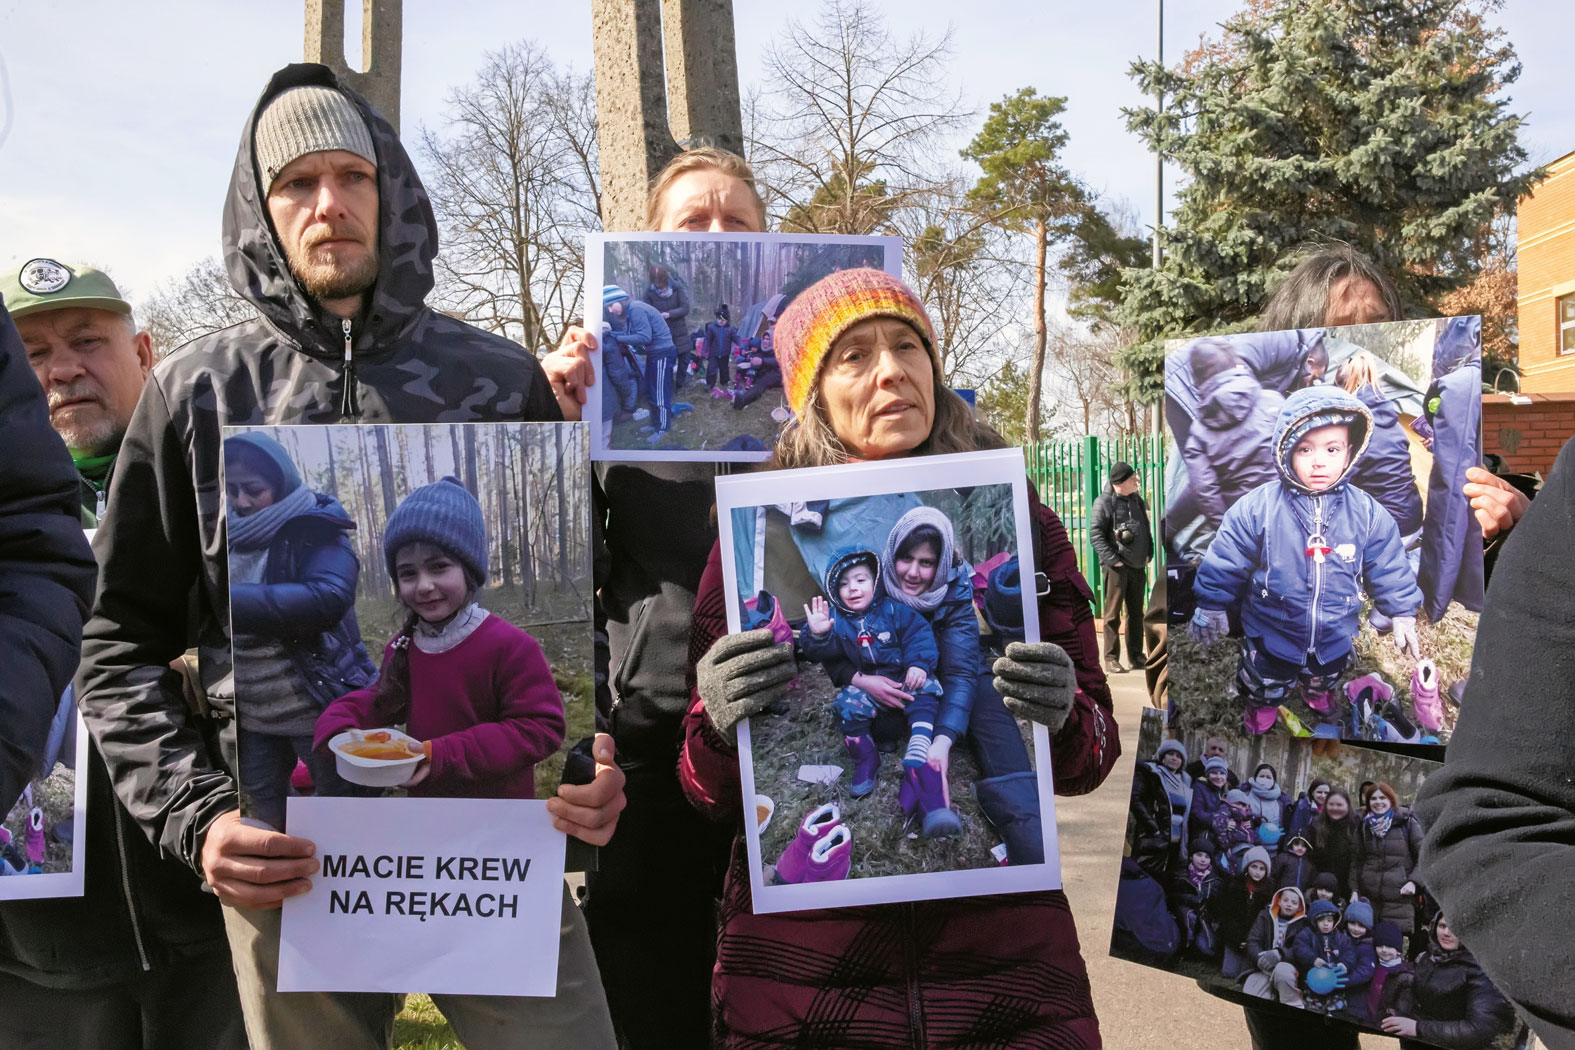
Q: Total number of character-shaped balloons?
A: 0